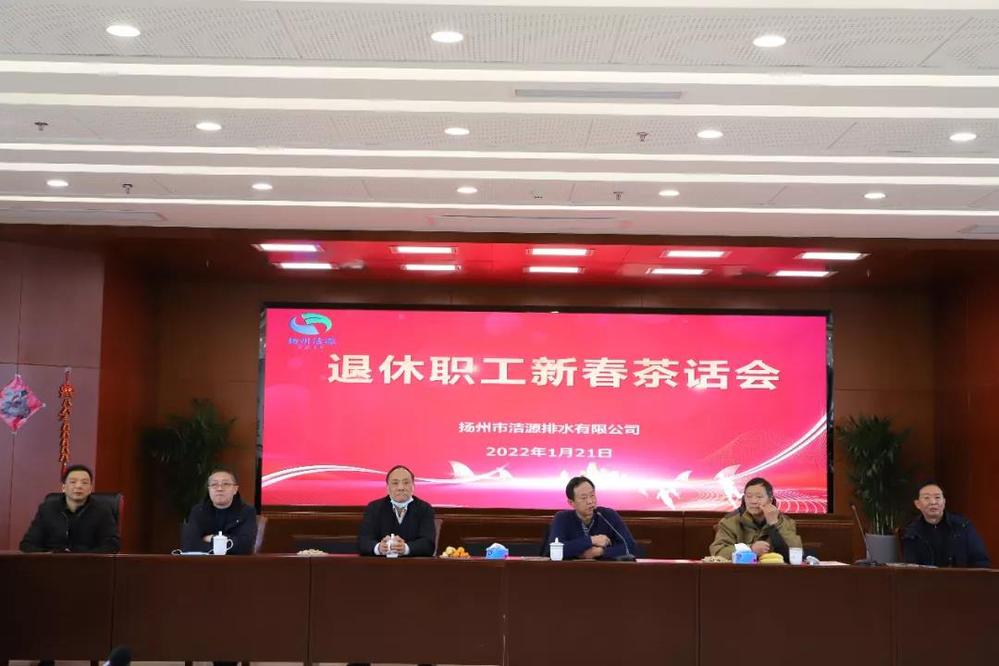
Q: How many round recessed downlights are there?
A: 12